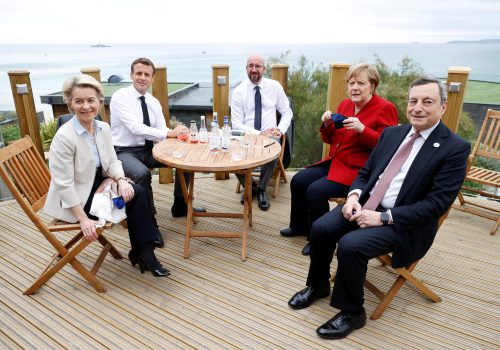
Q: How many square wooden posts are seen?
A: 7